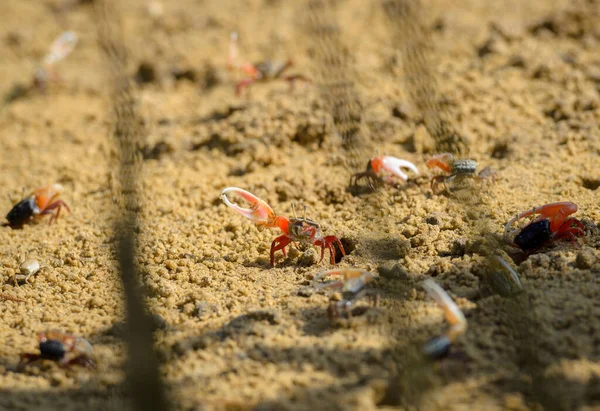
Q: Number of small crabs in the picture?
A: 12